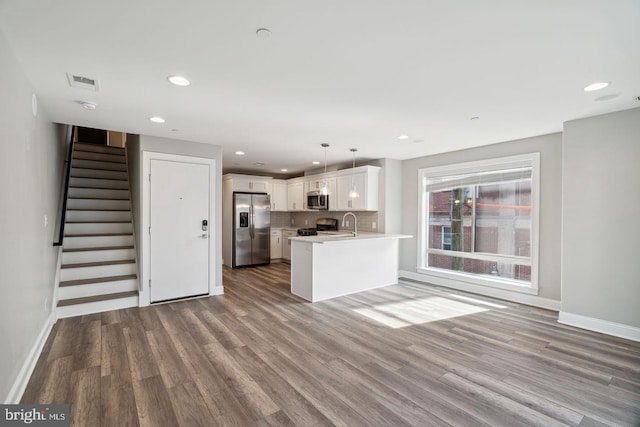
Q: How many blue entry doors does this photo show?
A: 0